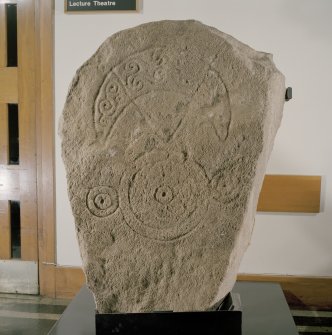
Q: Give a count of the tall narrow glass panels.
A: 3